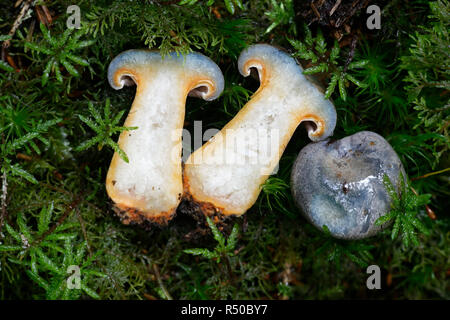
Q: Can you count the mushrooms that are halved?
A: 2